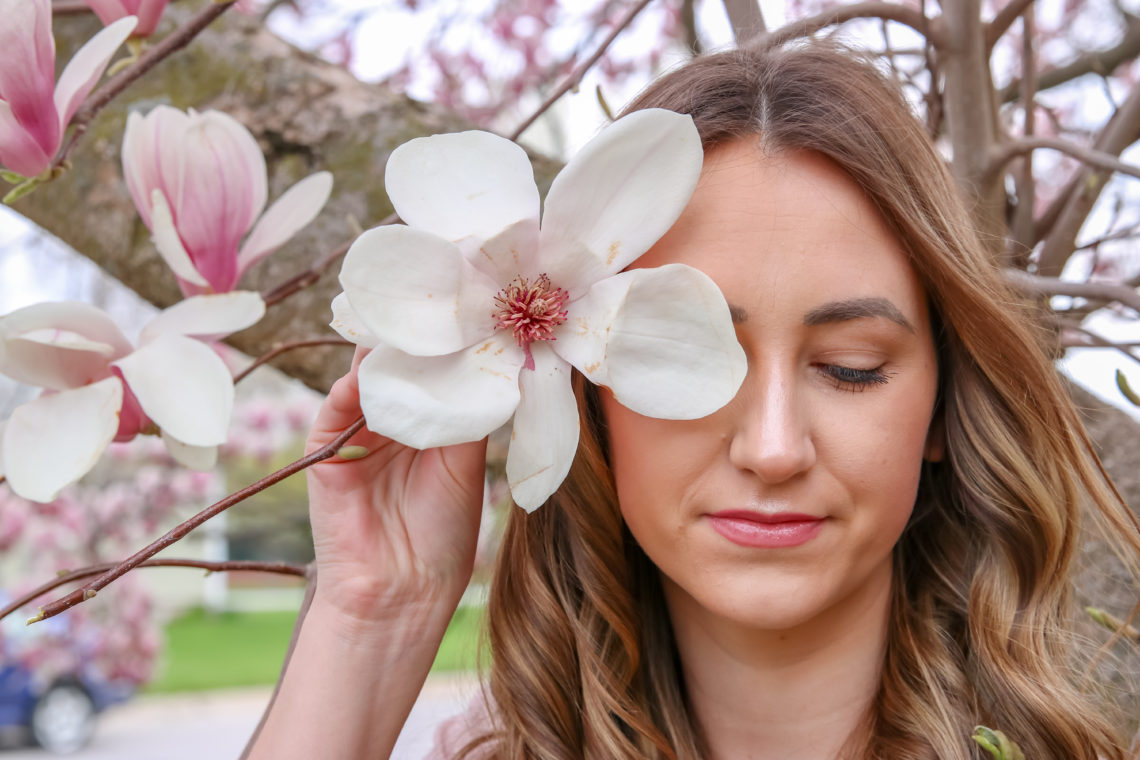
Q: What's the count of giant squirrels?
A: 0